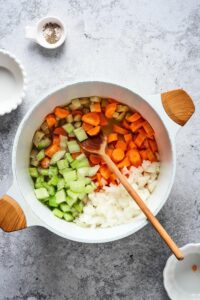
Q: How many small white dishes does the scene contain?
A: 3